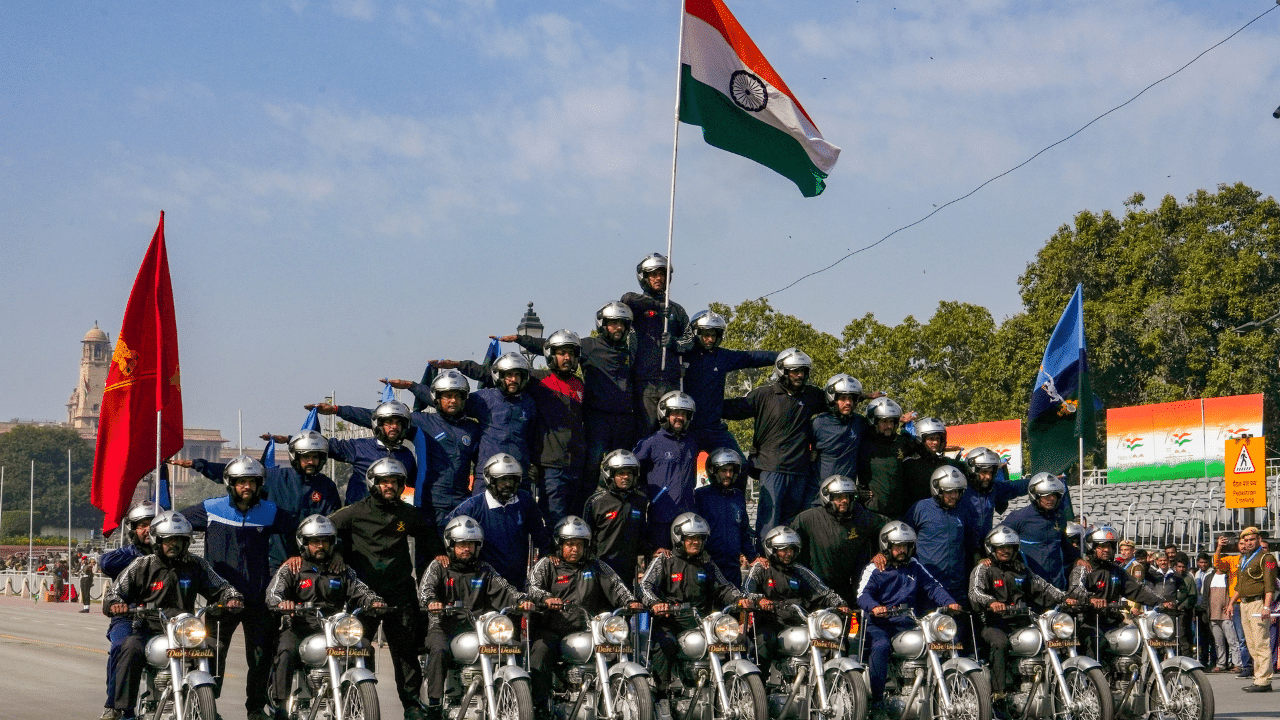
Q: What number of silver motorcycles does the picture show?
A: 9